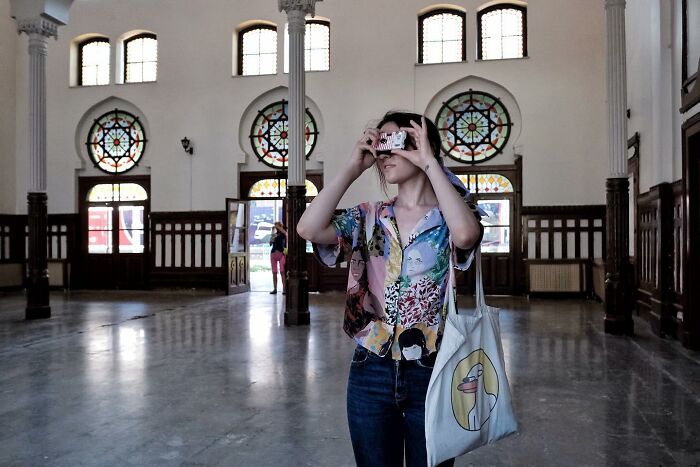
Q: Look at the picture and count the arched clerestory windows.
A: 6